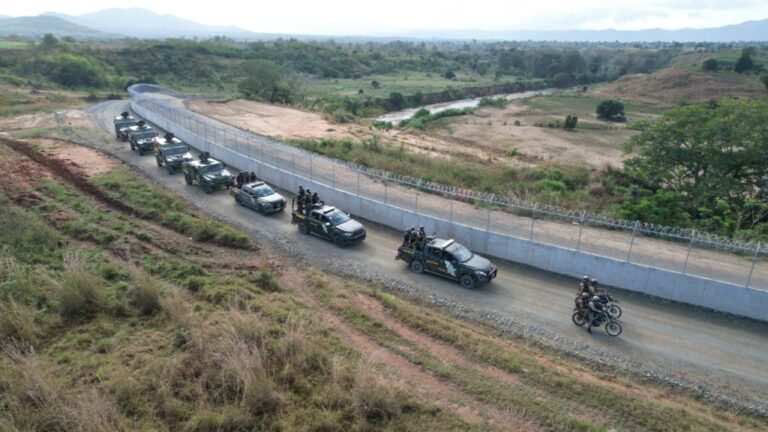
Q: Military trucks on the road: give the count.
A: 7